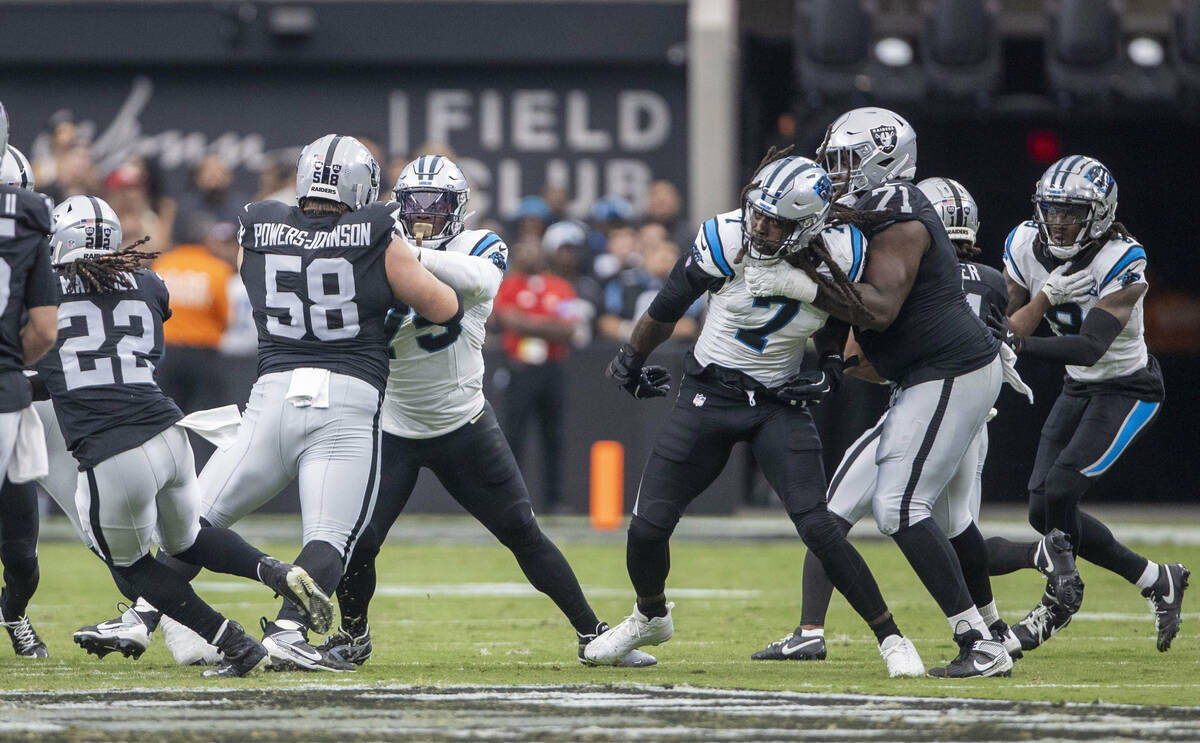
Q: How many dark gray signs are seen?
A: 1